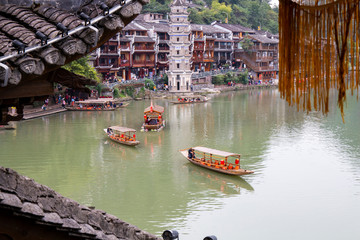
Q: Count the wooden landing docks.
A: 1